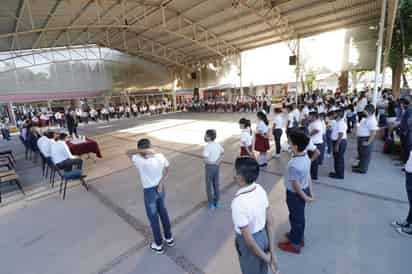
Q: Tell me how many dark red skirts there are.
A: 2